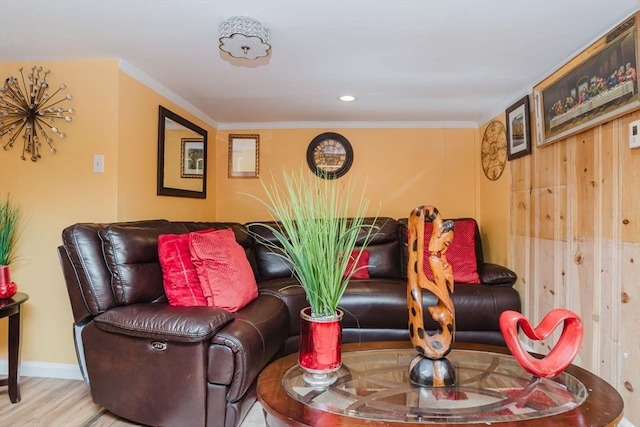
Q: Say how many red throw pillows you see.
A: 4